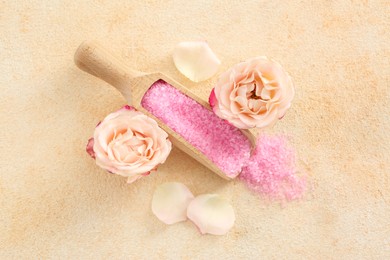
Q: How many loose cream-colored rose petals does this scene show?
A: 3